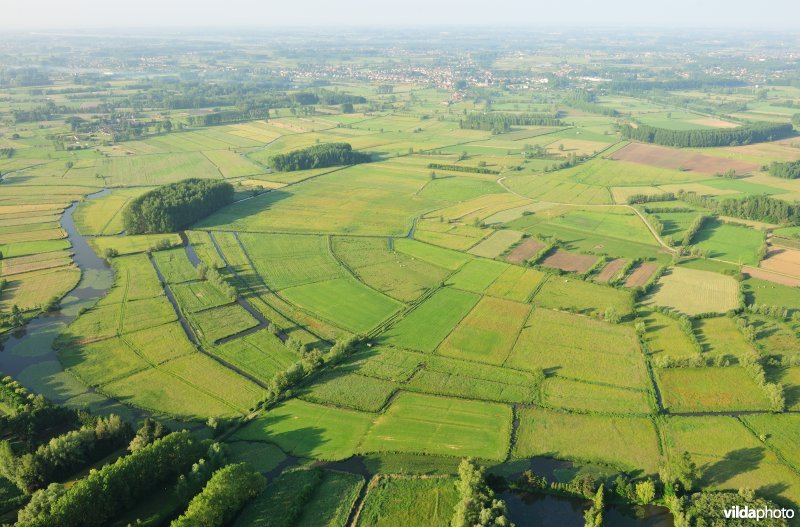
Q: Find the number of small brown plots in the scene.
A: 4